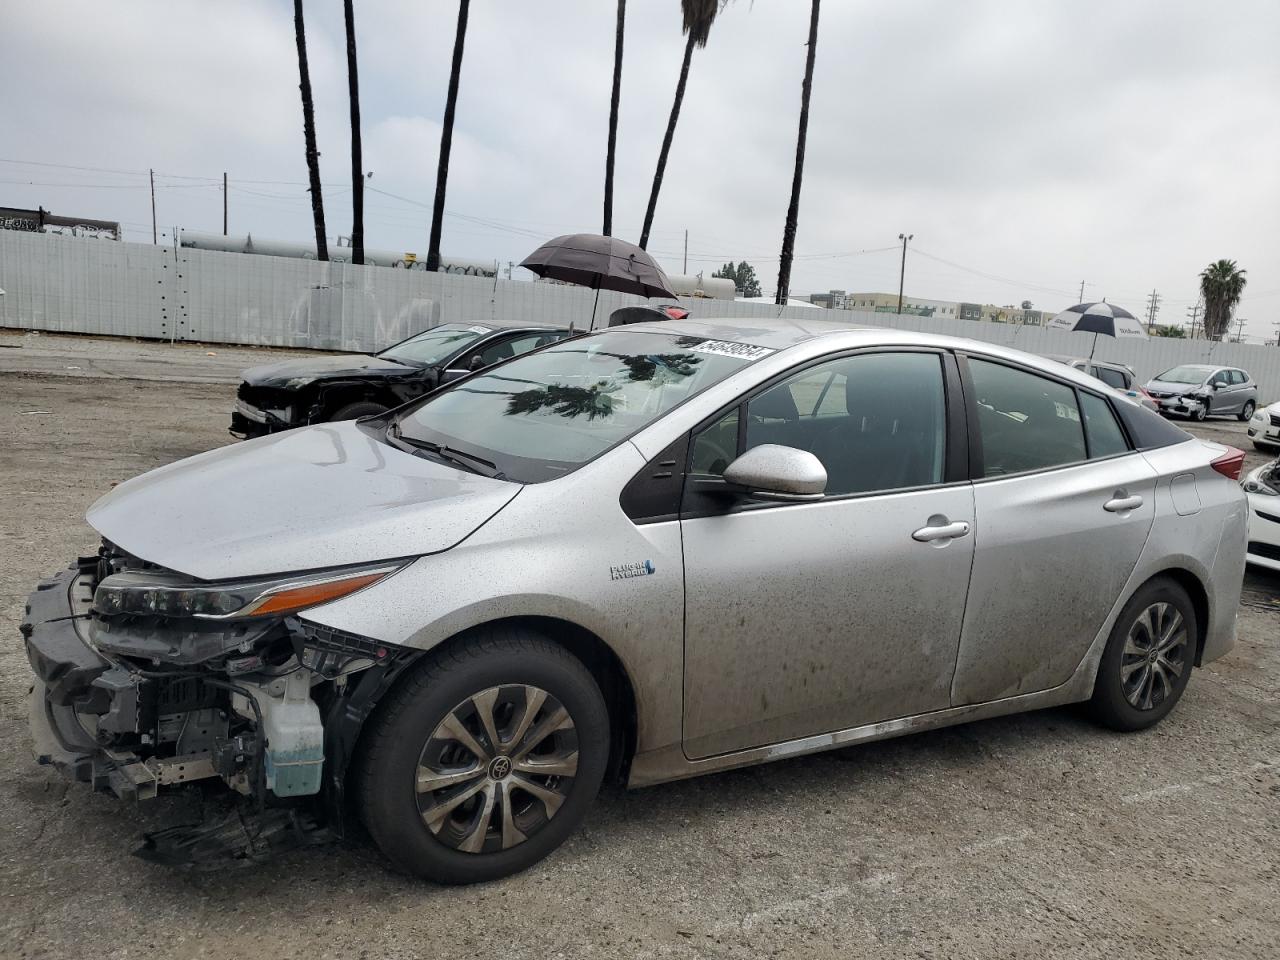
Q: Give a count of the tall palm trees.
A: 6